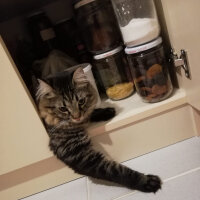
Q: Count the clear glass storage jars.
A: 4